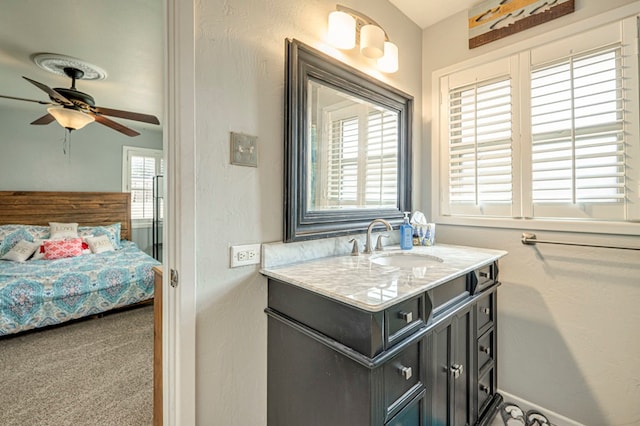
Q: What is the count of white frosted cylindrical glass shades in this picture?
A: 3